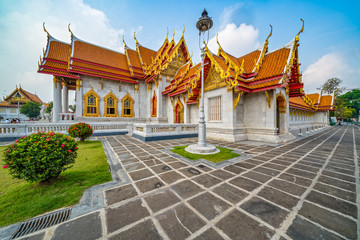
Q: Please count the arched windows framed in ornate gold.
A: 3